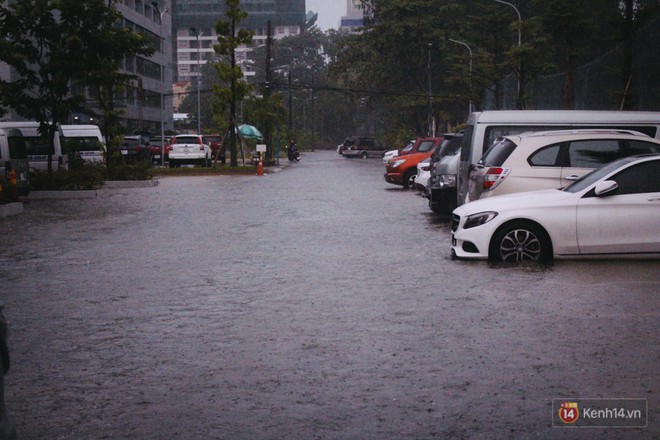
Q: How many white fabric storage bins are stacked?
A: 0